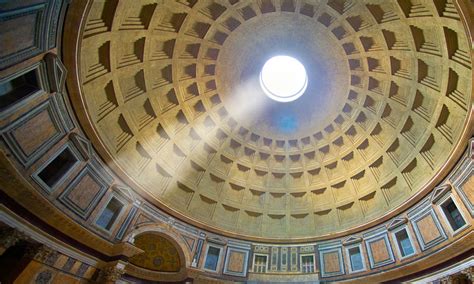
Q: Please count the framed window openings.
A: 9